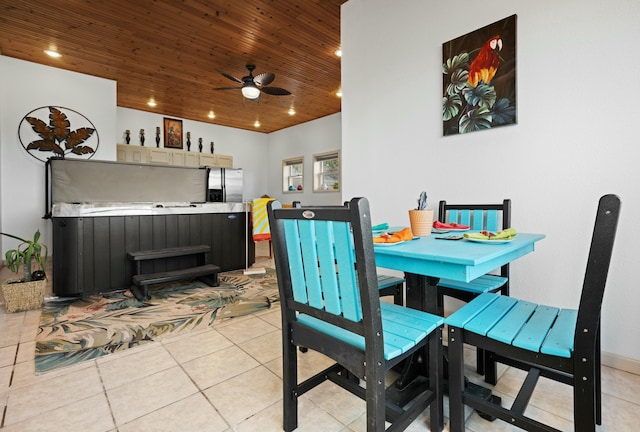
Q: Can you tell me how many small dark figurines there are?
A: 6